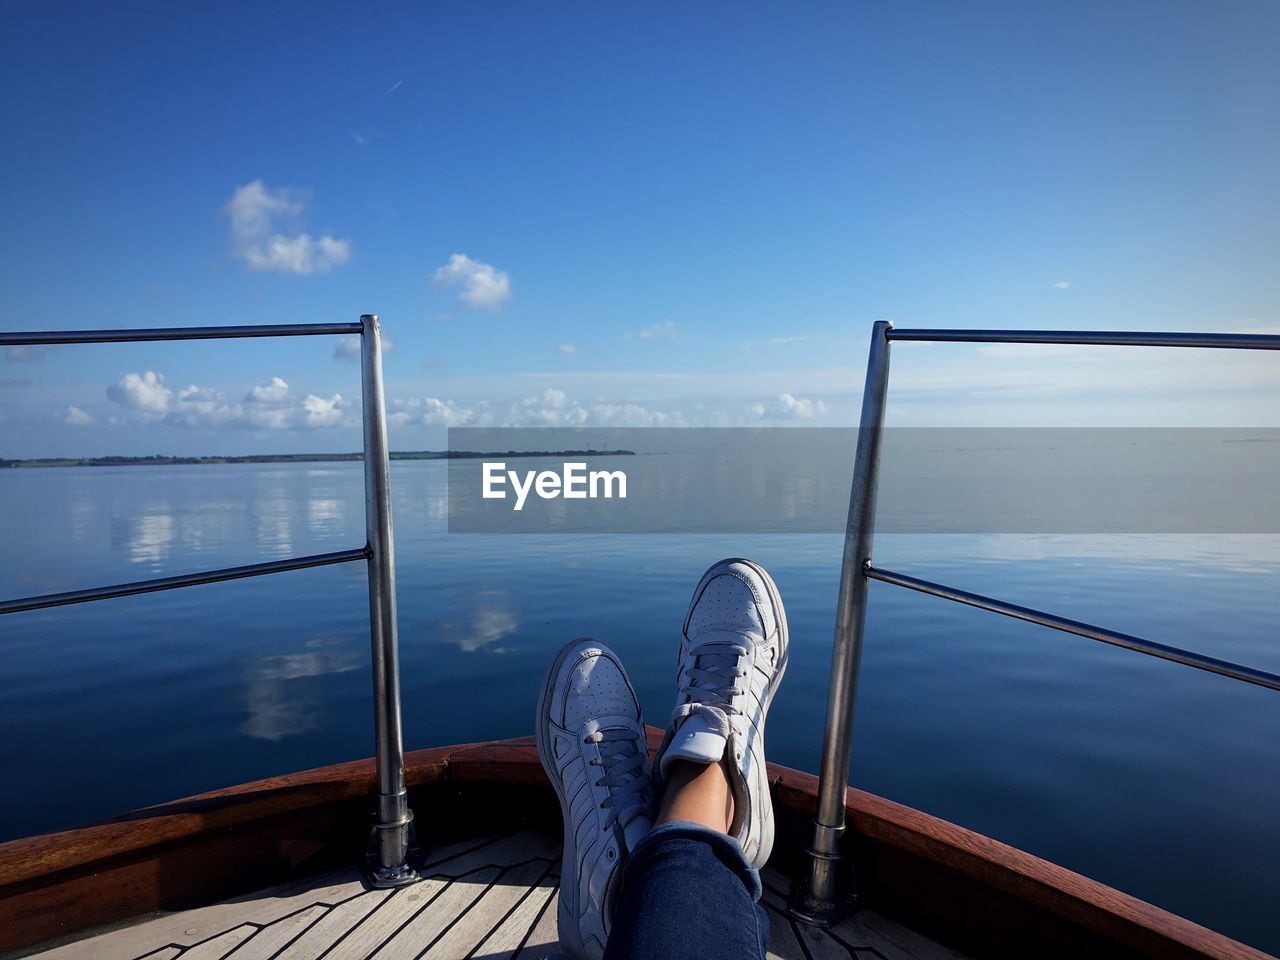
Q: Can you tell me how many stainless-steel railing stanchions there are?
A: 2